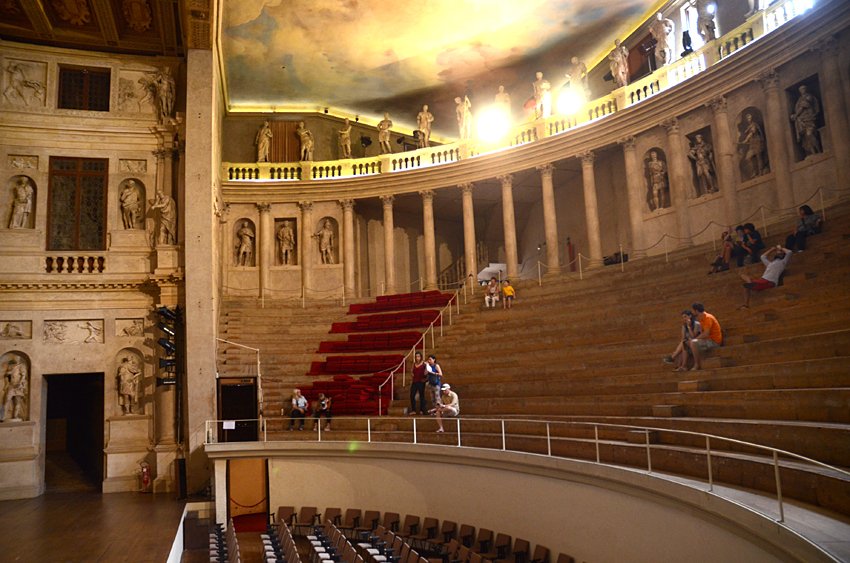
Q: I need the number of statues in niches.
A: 11